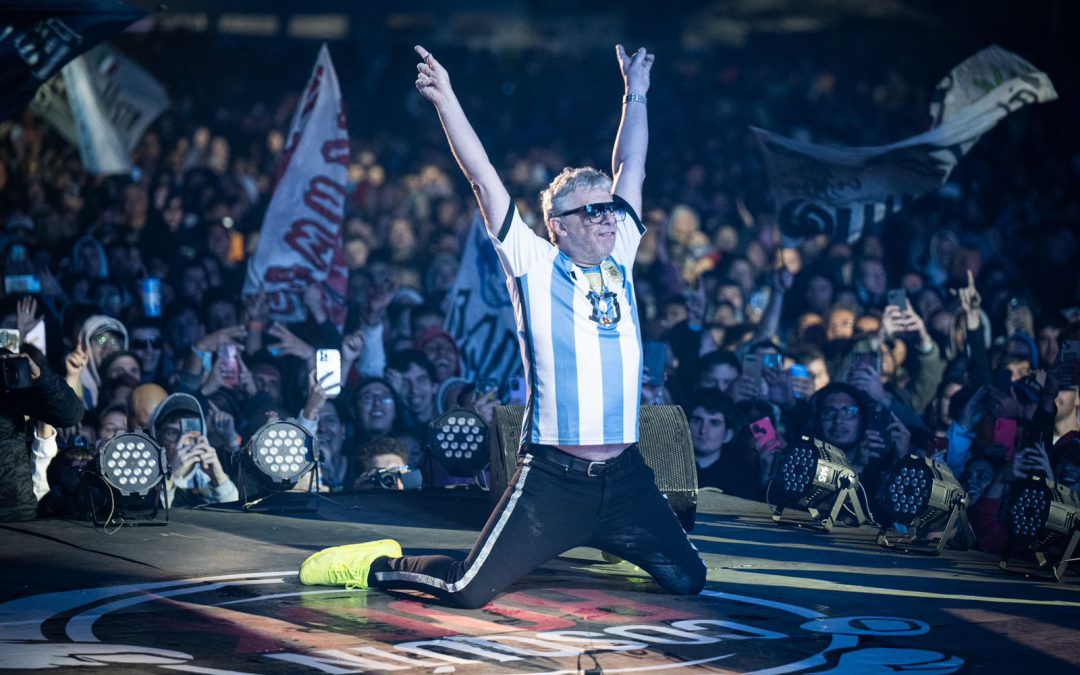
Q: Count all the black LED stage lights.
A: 6